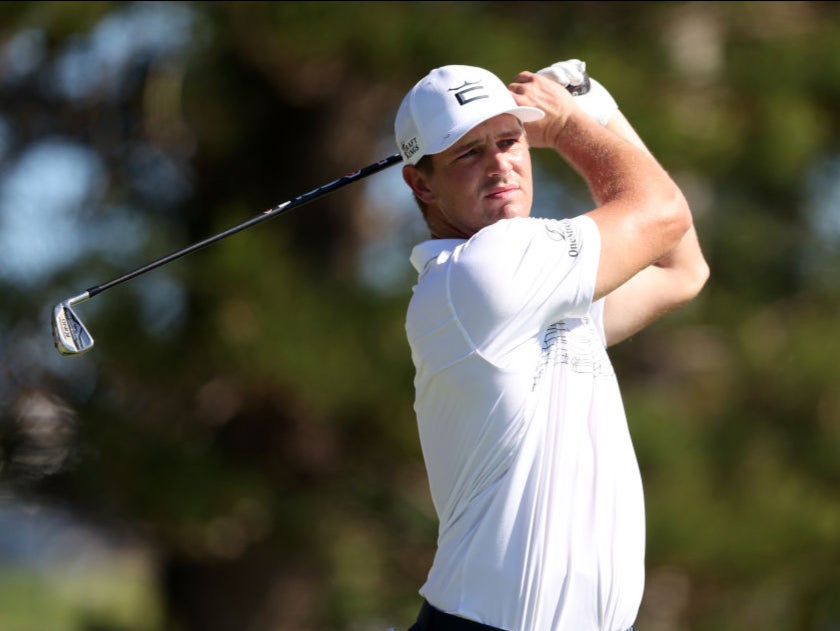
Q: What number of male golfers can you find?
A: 1